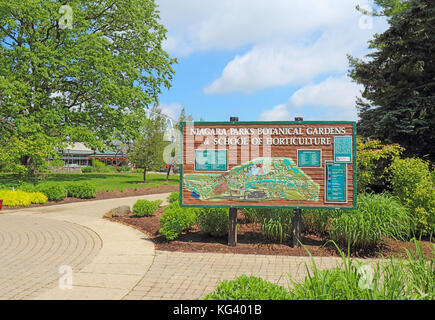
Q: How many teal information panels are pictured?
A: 4